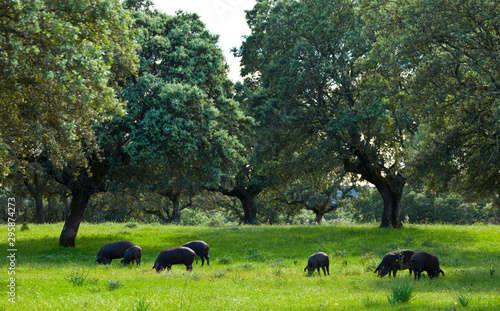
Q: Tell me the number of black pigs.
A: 7